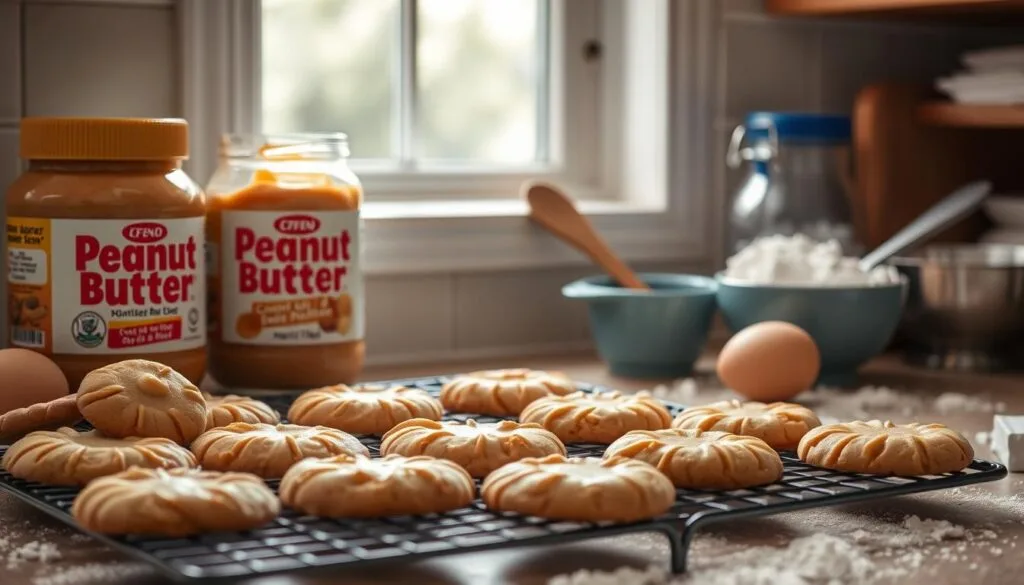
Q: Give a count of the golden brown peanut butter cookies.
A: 14